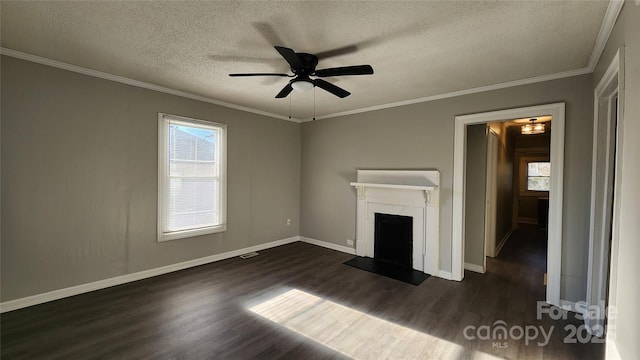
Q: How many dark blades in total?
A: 5